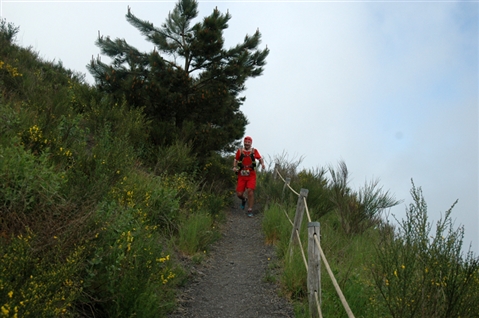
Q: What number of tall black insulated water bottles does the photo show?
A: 0